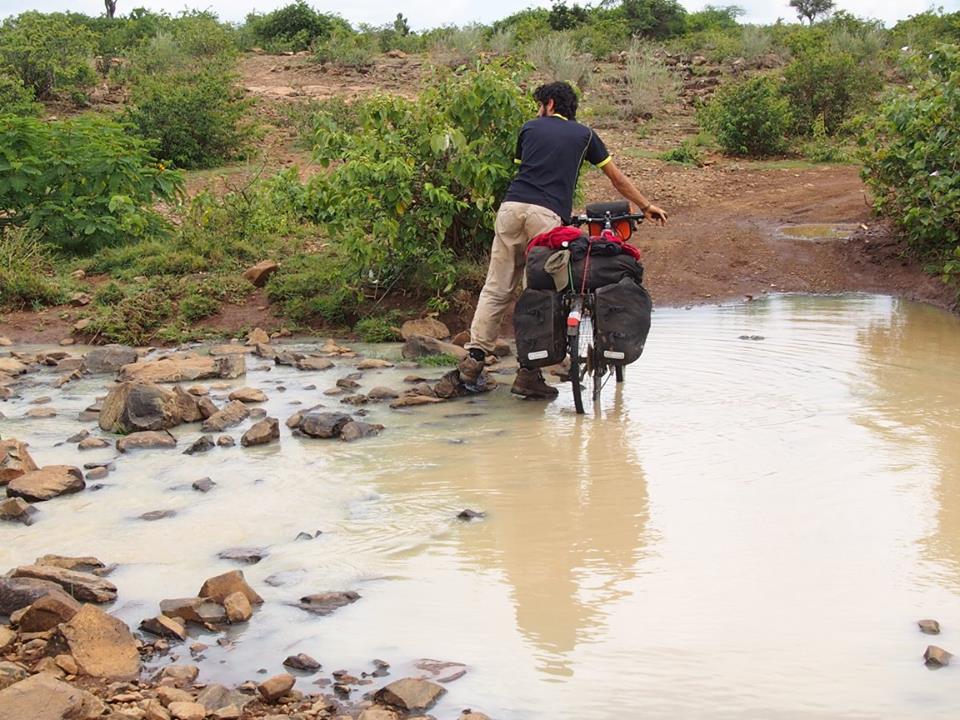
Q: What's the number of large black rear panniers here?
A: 2